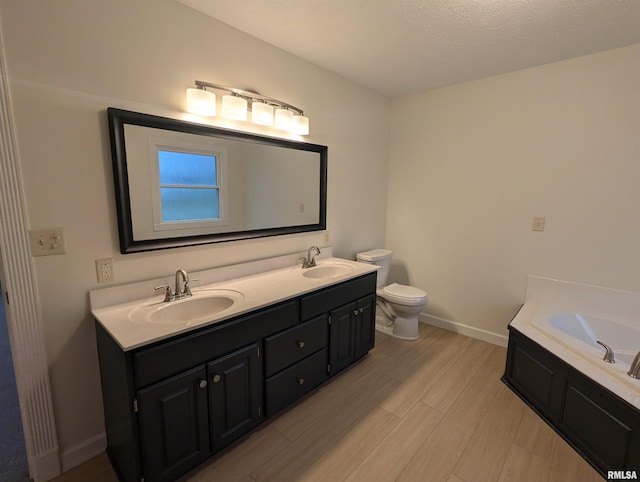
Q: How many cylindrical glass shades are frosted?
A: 5